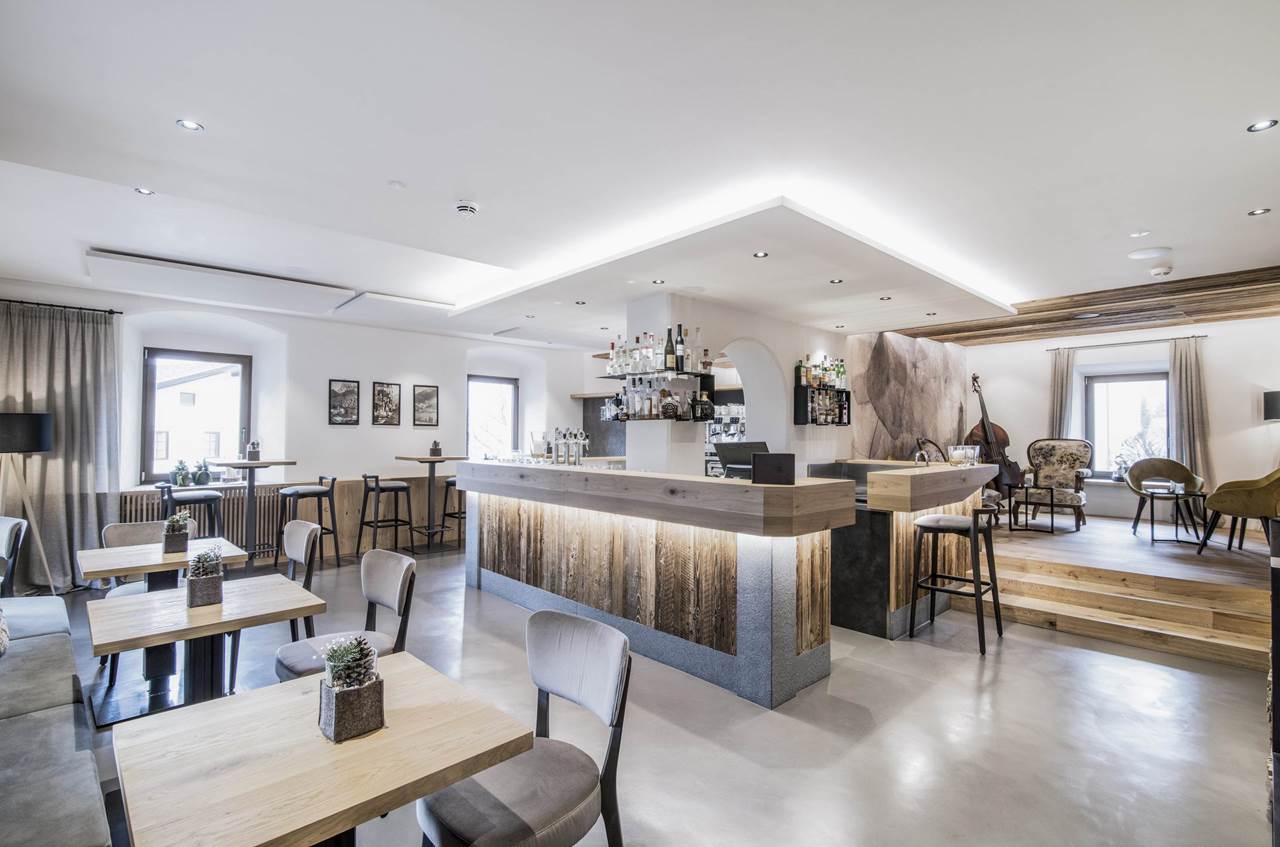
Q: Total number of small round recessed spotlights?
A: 13